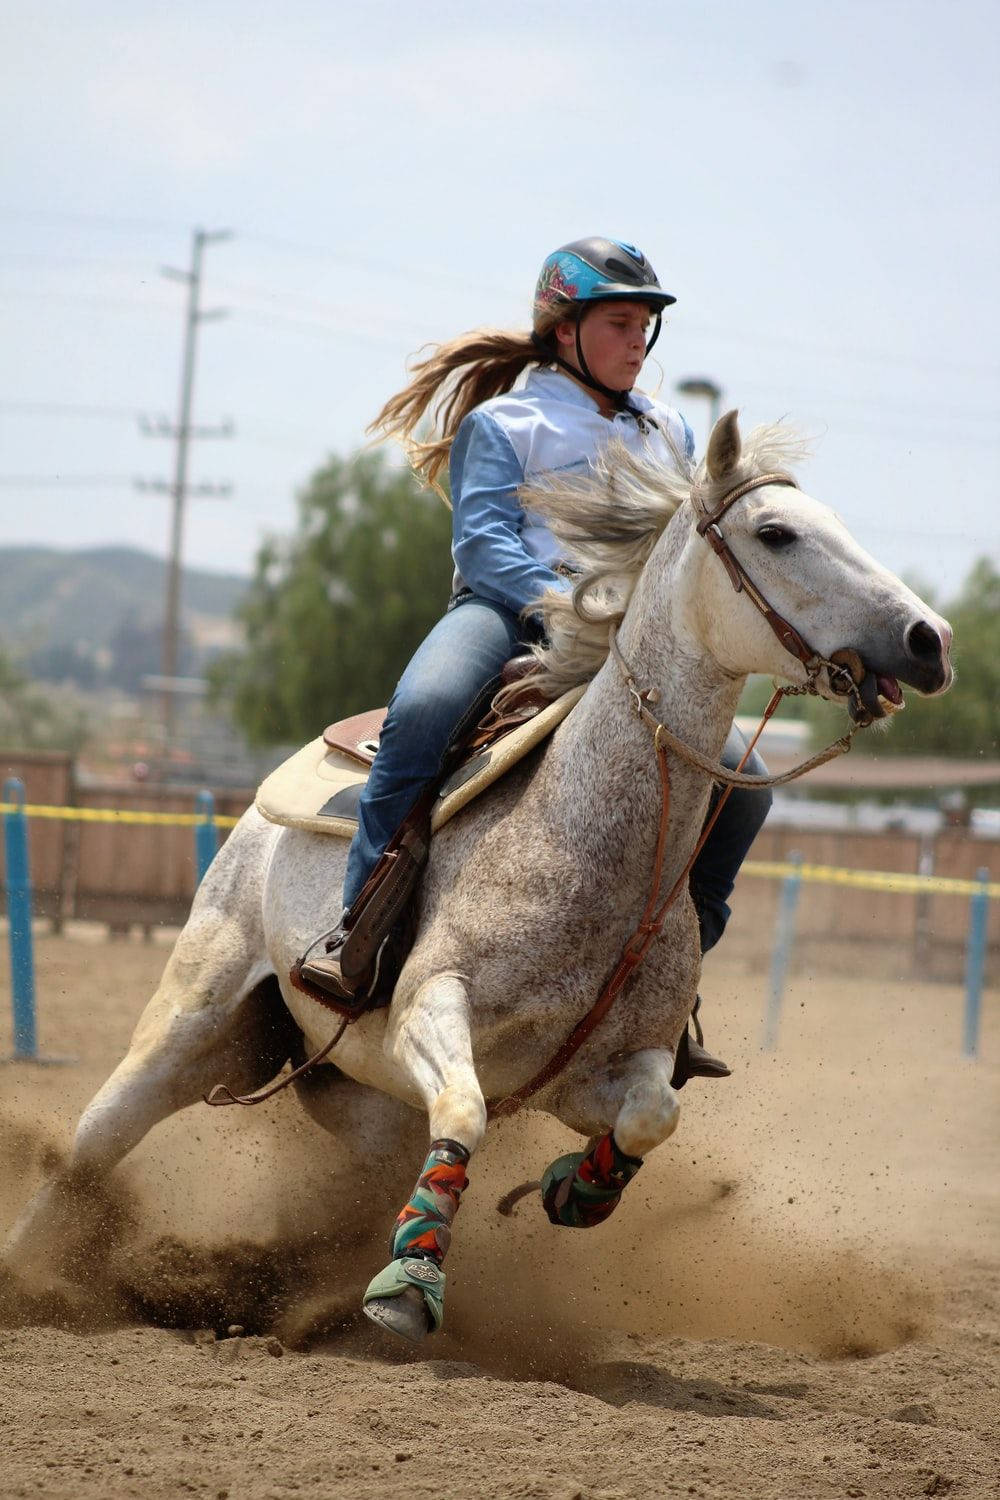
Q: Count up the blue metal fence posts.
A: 4